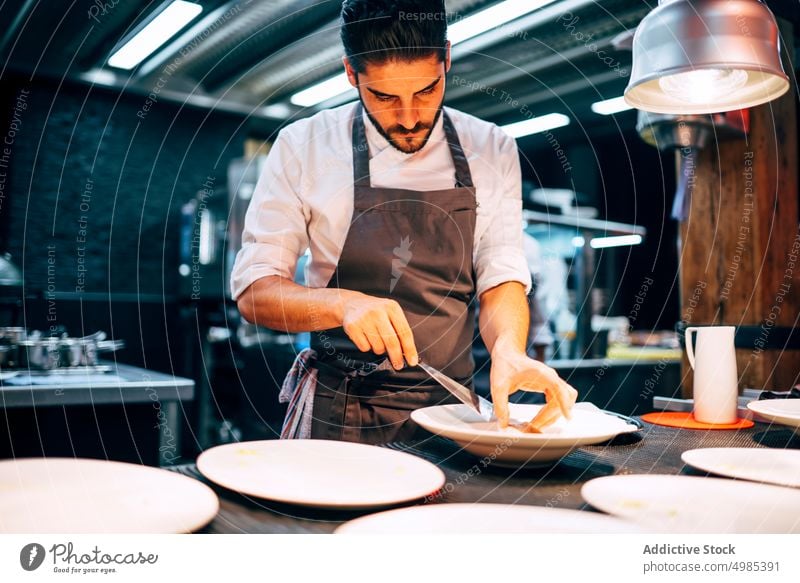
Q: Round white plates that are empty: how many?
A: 6